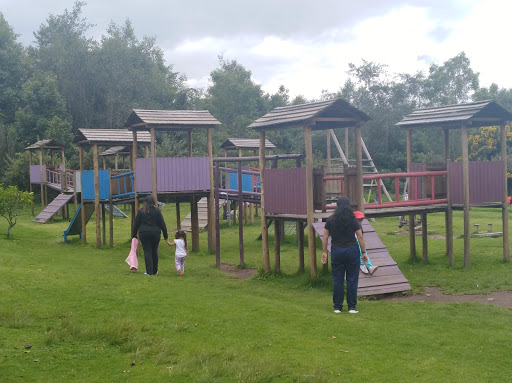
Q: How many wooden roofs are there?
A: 7